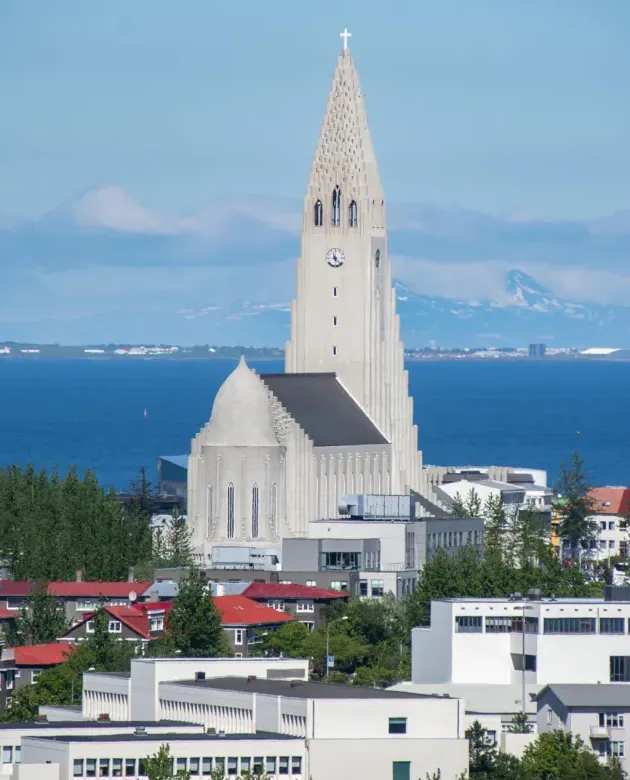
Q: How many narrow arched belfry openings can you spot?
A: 3